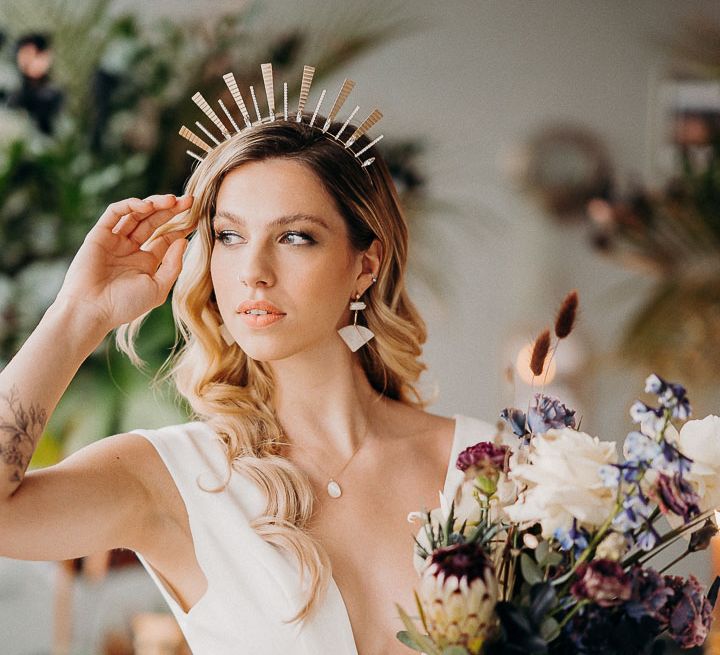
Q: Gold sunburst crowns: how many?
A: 1